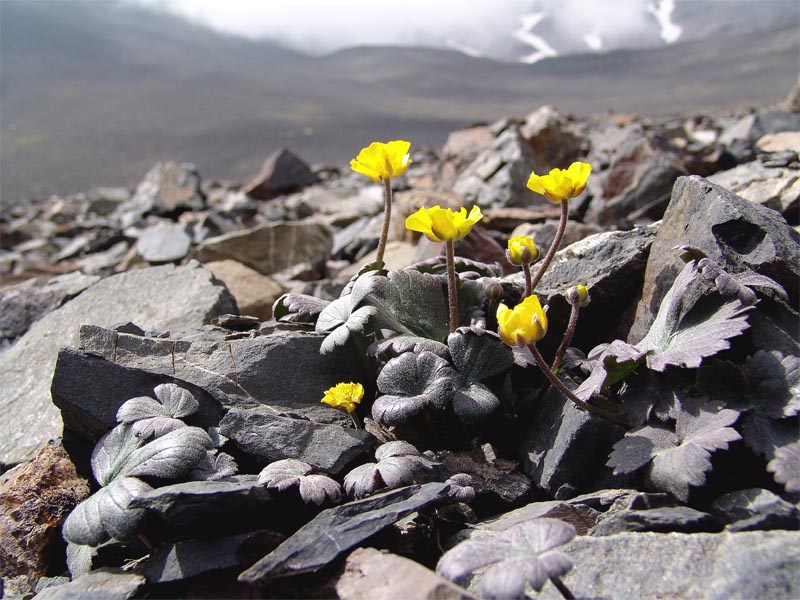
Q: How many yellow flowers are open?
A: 5